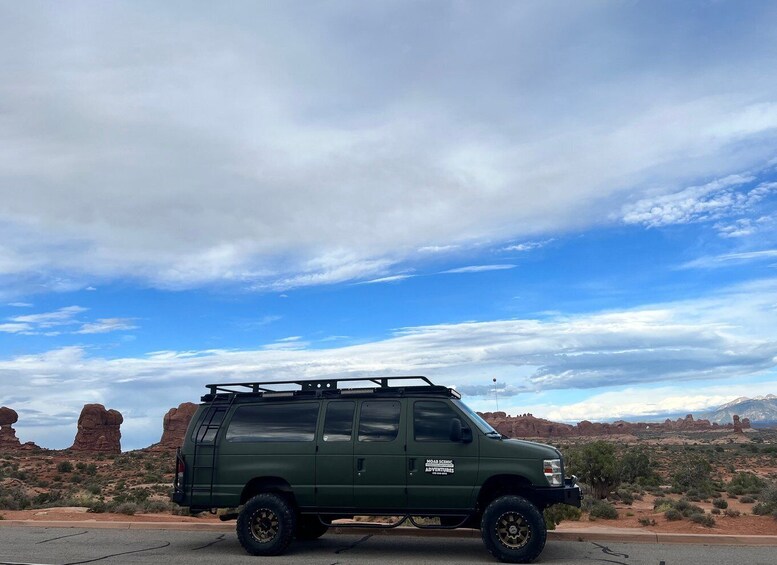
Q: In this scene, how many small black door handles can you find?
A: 2